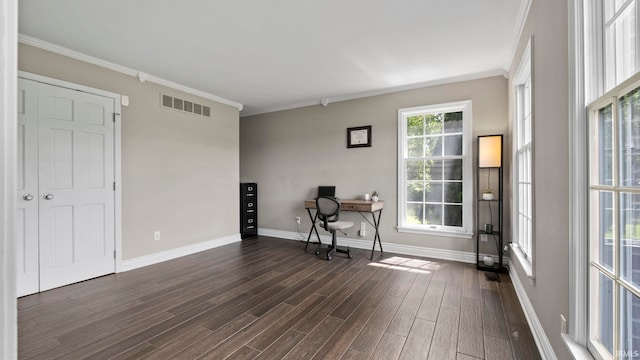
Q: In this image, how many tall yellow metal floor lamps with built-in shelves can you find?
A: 0